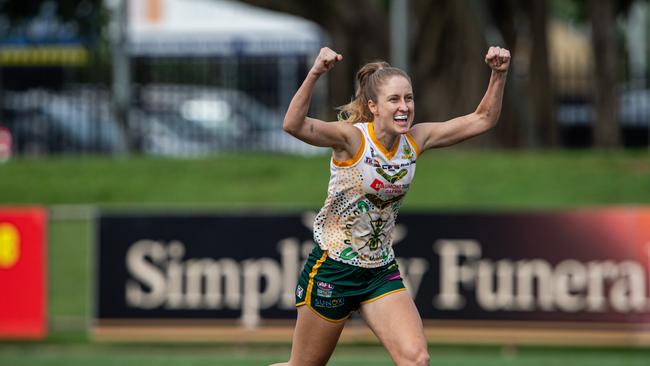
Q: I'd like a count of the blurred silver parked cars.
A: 2